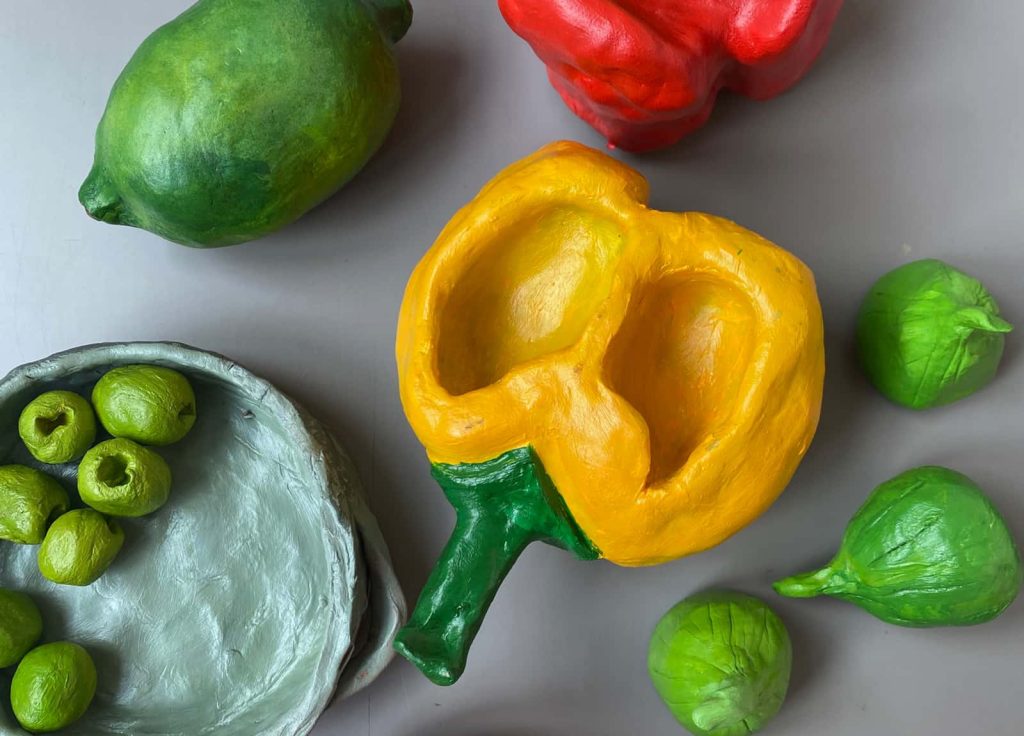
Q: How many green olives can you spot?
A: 7